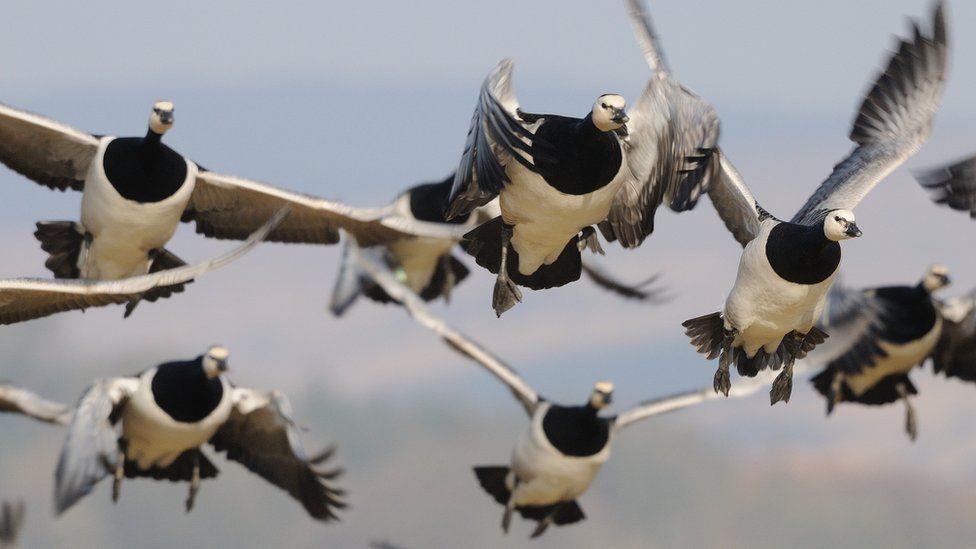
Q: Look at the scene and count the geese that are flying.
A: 7